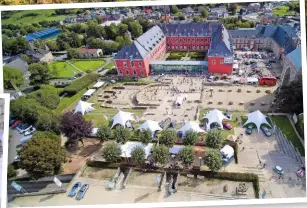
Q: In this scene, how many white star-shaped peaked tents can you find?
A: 6